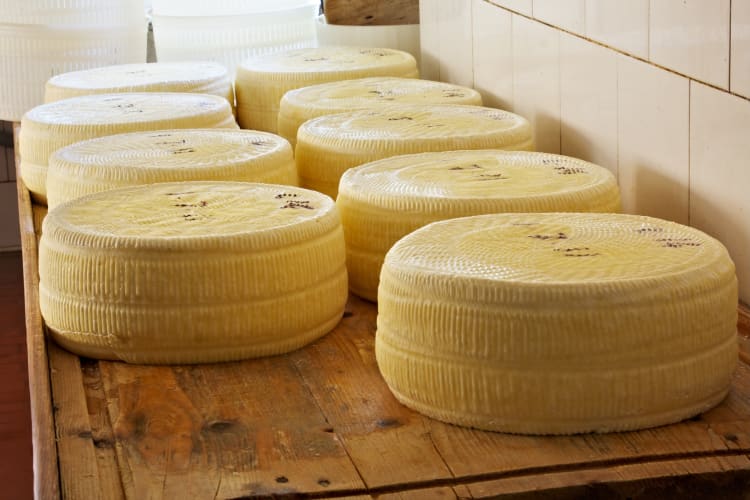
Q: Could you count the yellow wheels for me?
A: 9